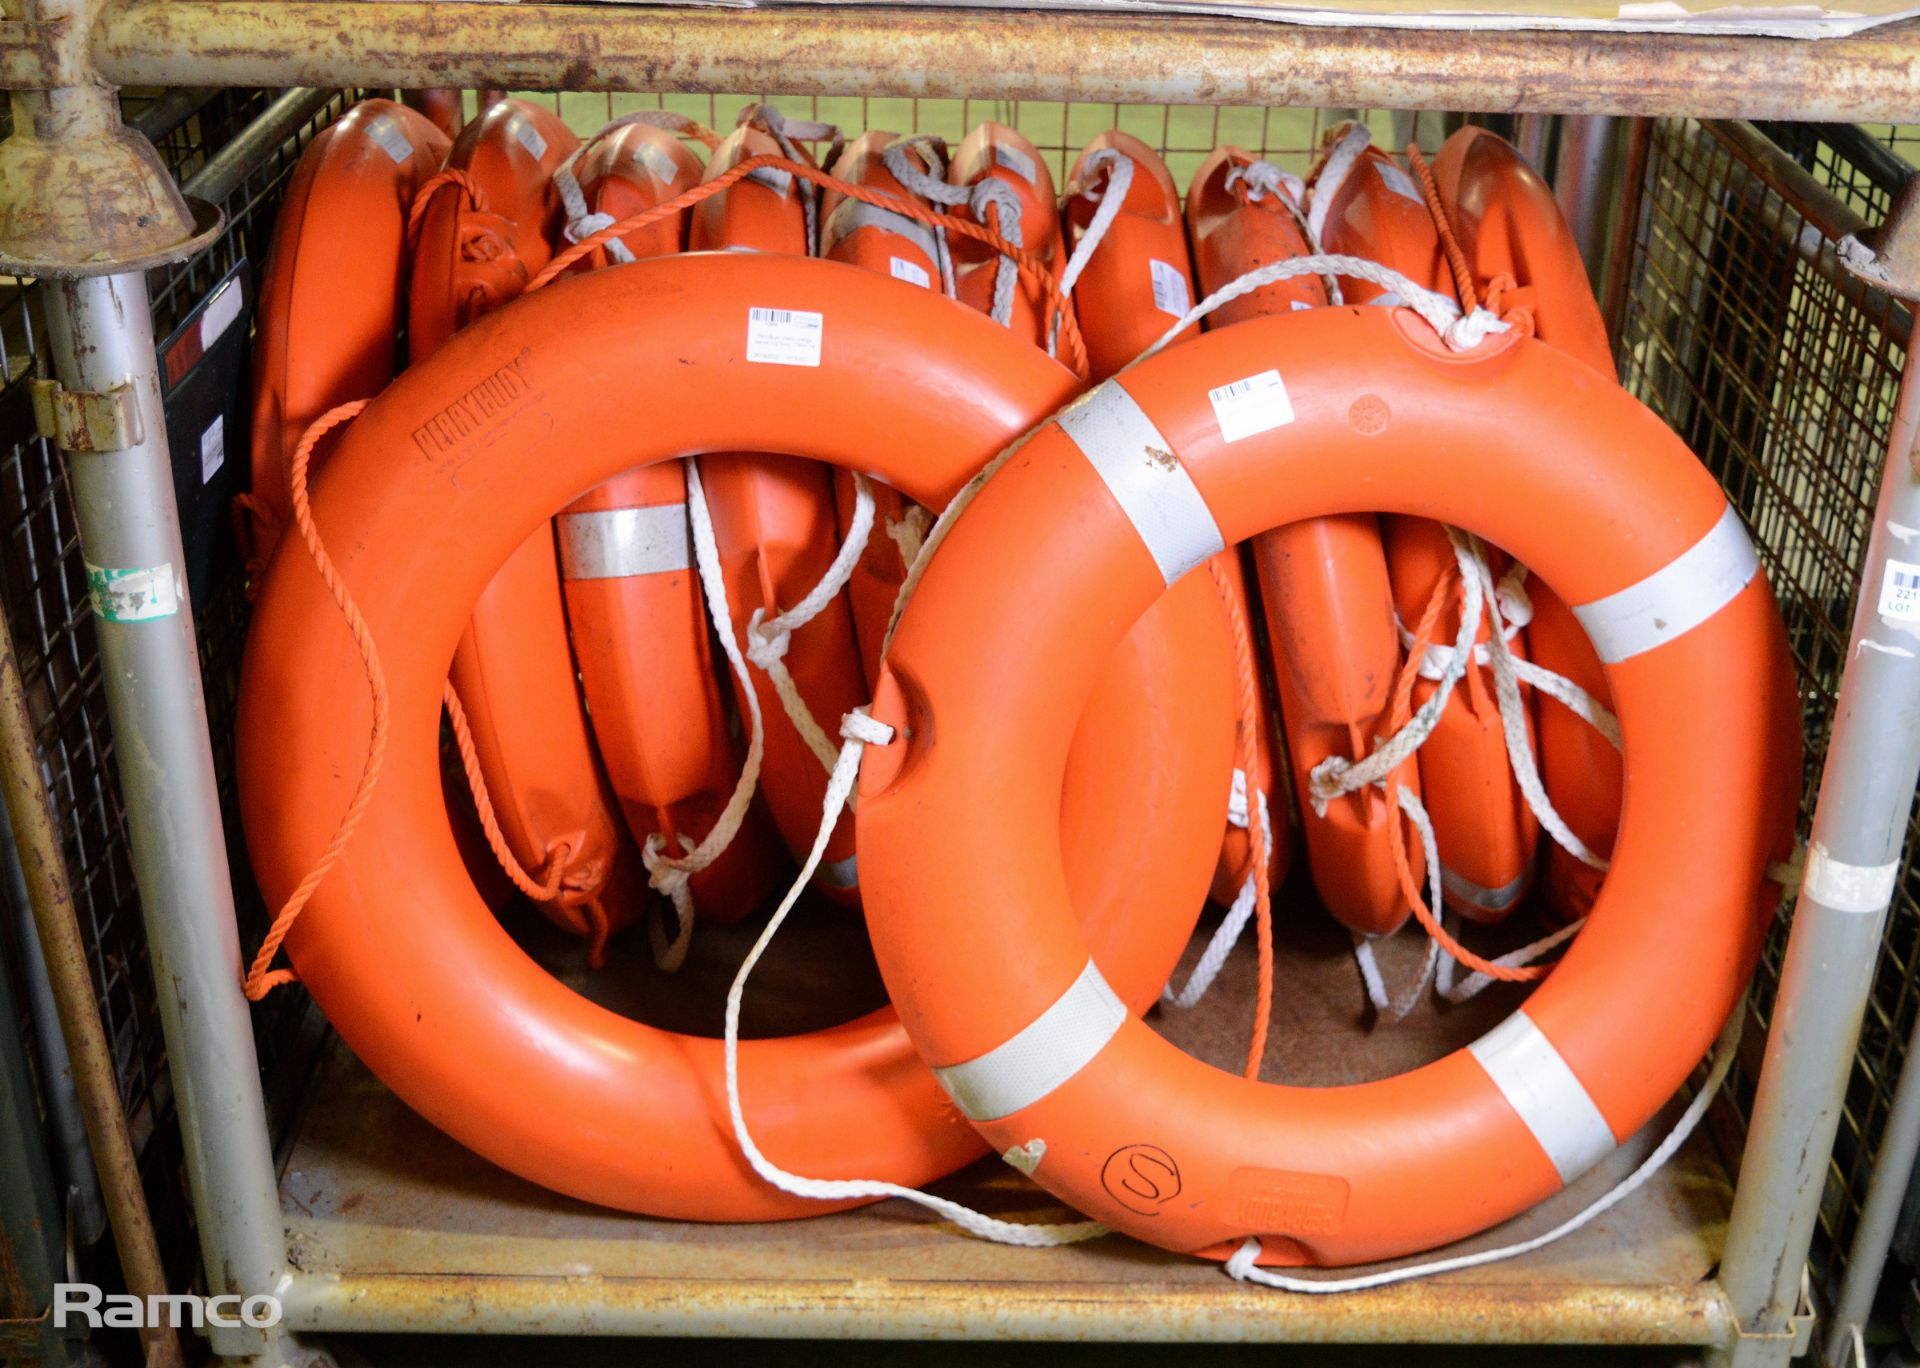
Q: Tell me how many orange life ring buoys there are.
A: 12